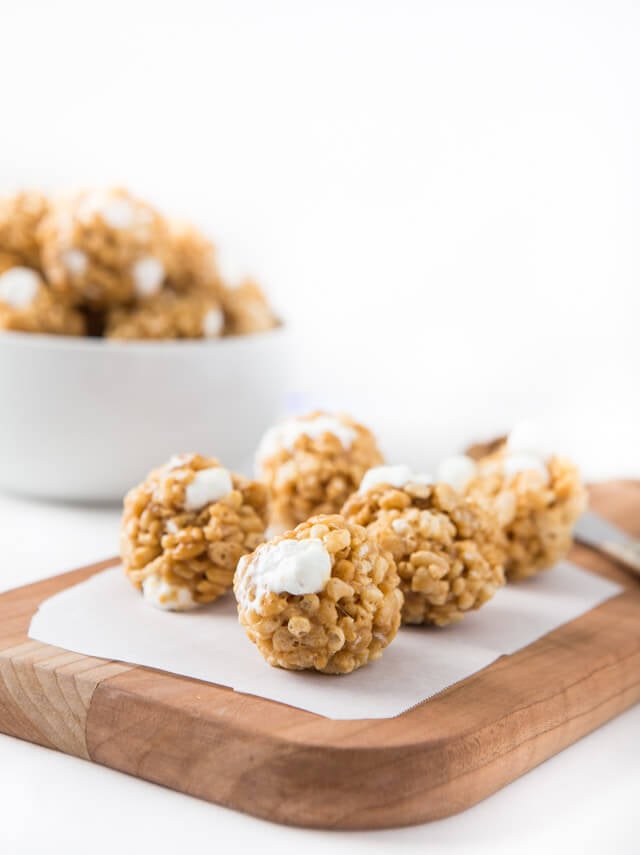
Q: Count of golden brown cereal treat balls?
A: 11